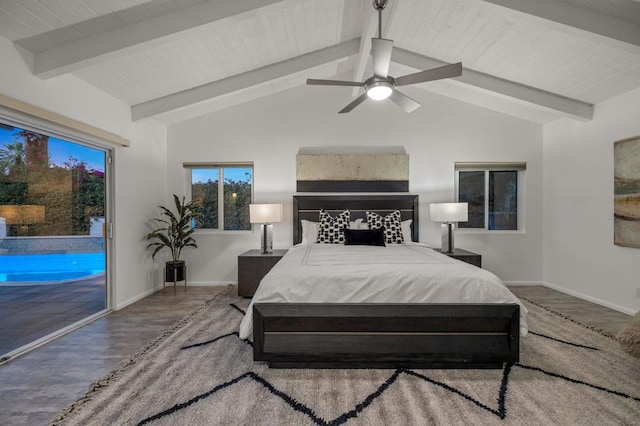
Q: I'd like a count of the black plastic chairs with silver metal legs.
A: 0